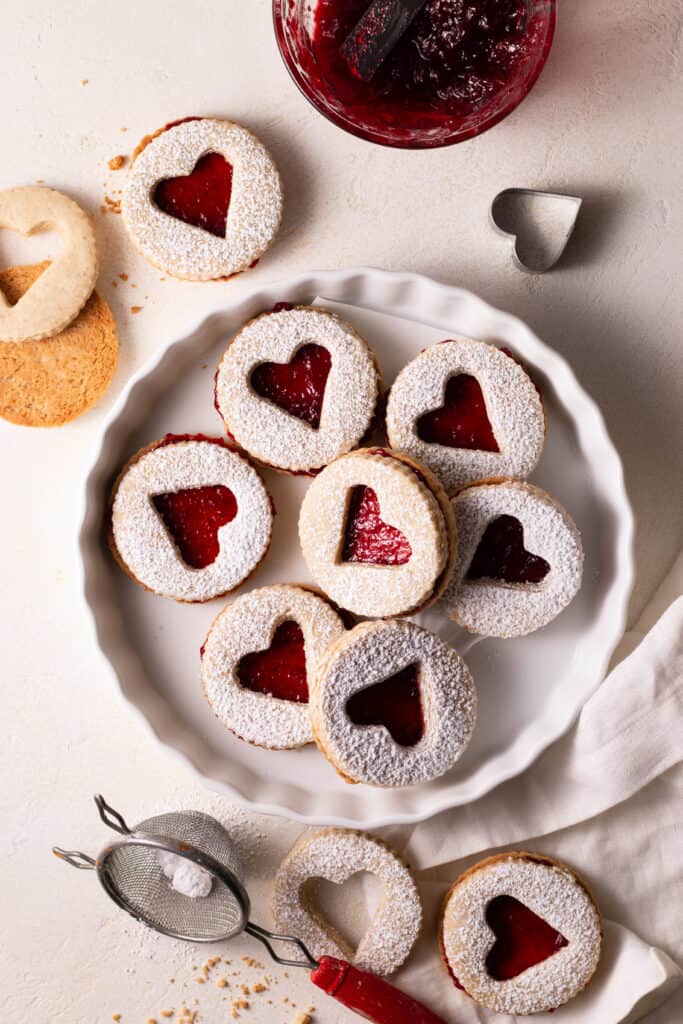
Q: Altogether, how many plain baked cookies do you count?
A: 2